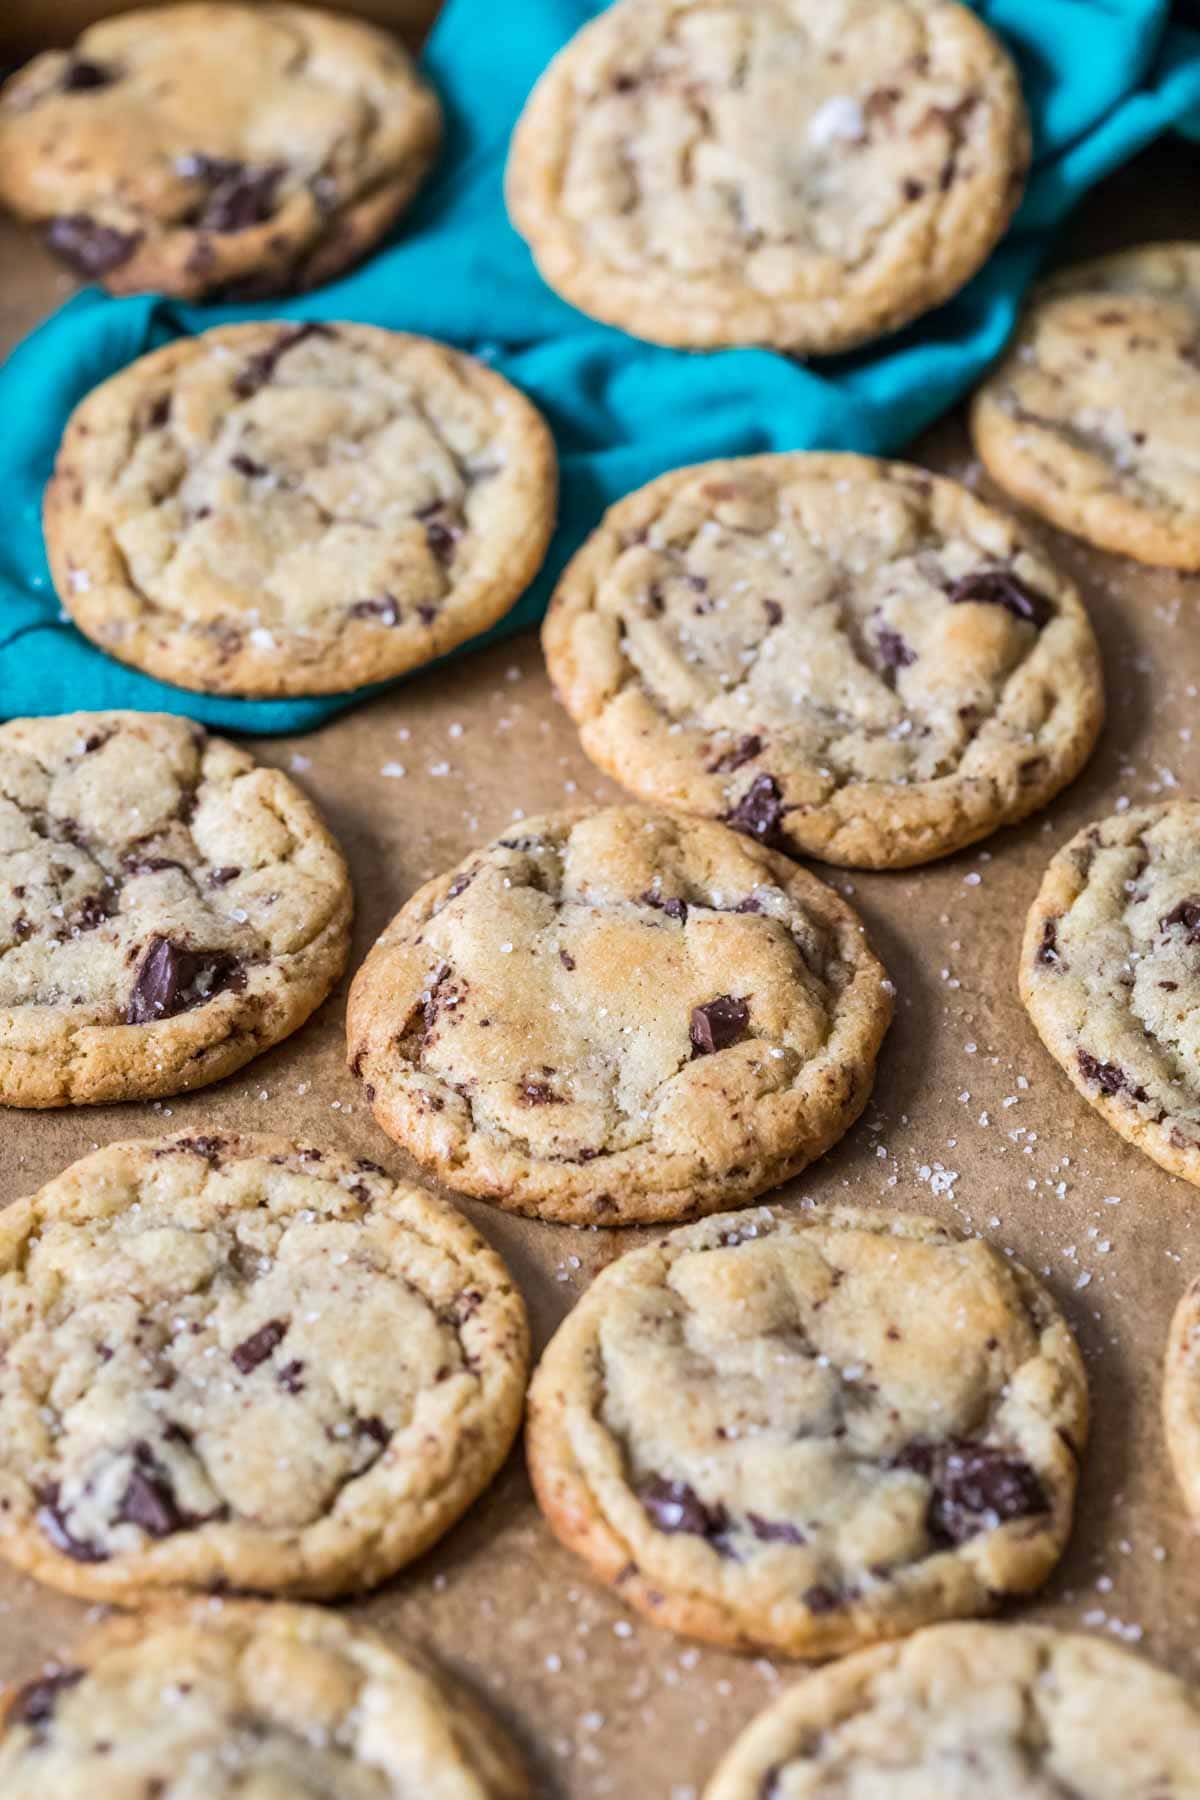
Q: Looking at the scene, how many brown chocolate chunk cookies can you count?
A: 13